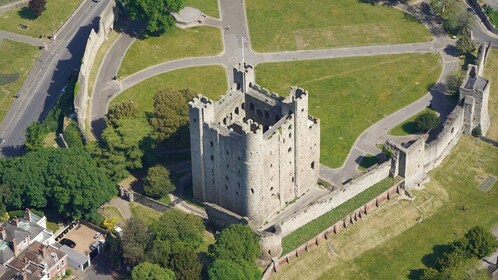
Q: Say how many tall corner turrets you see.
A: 4